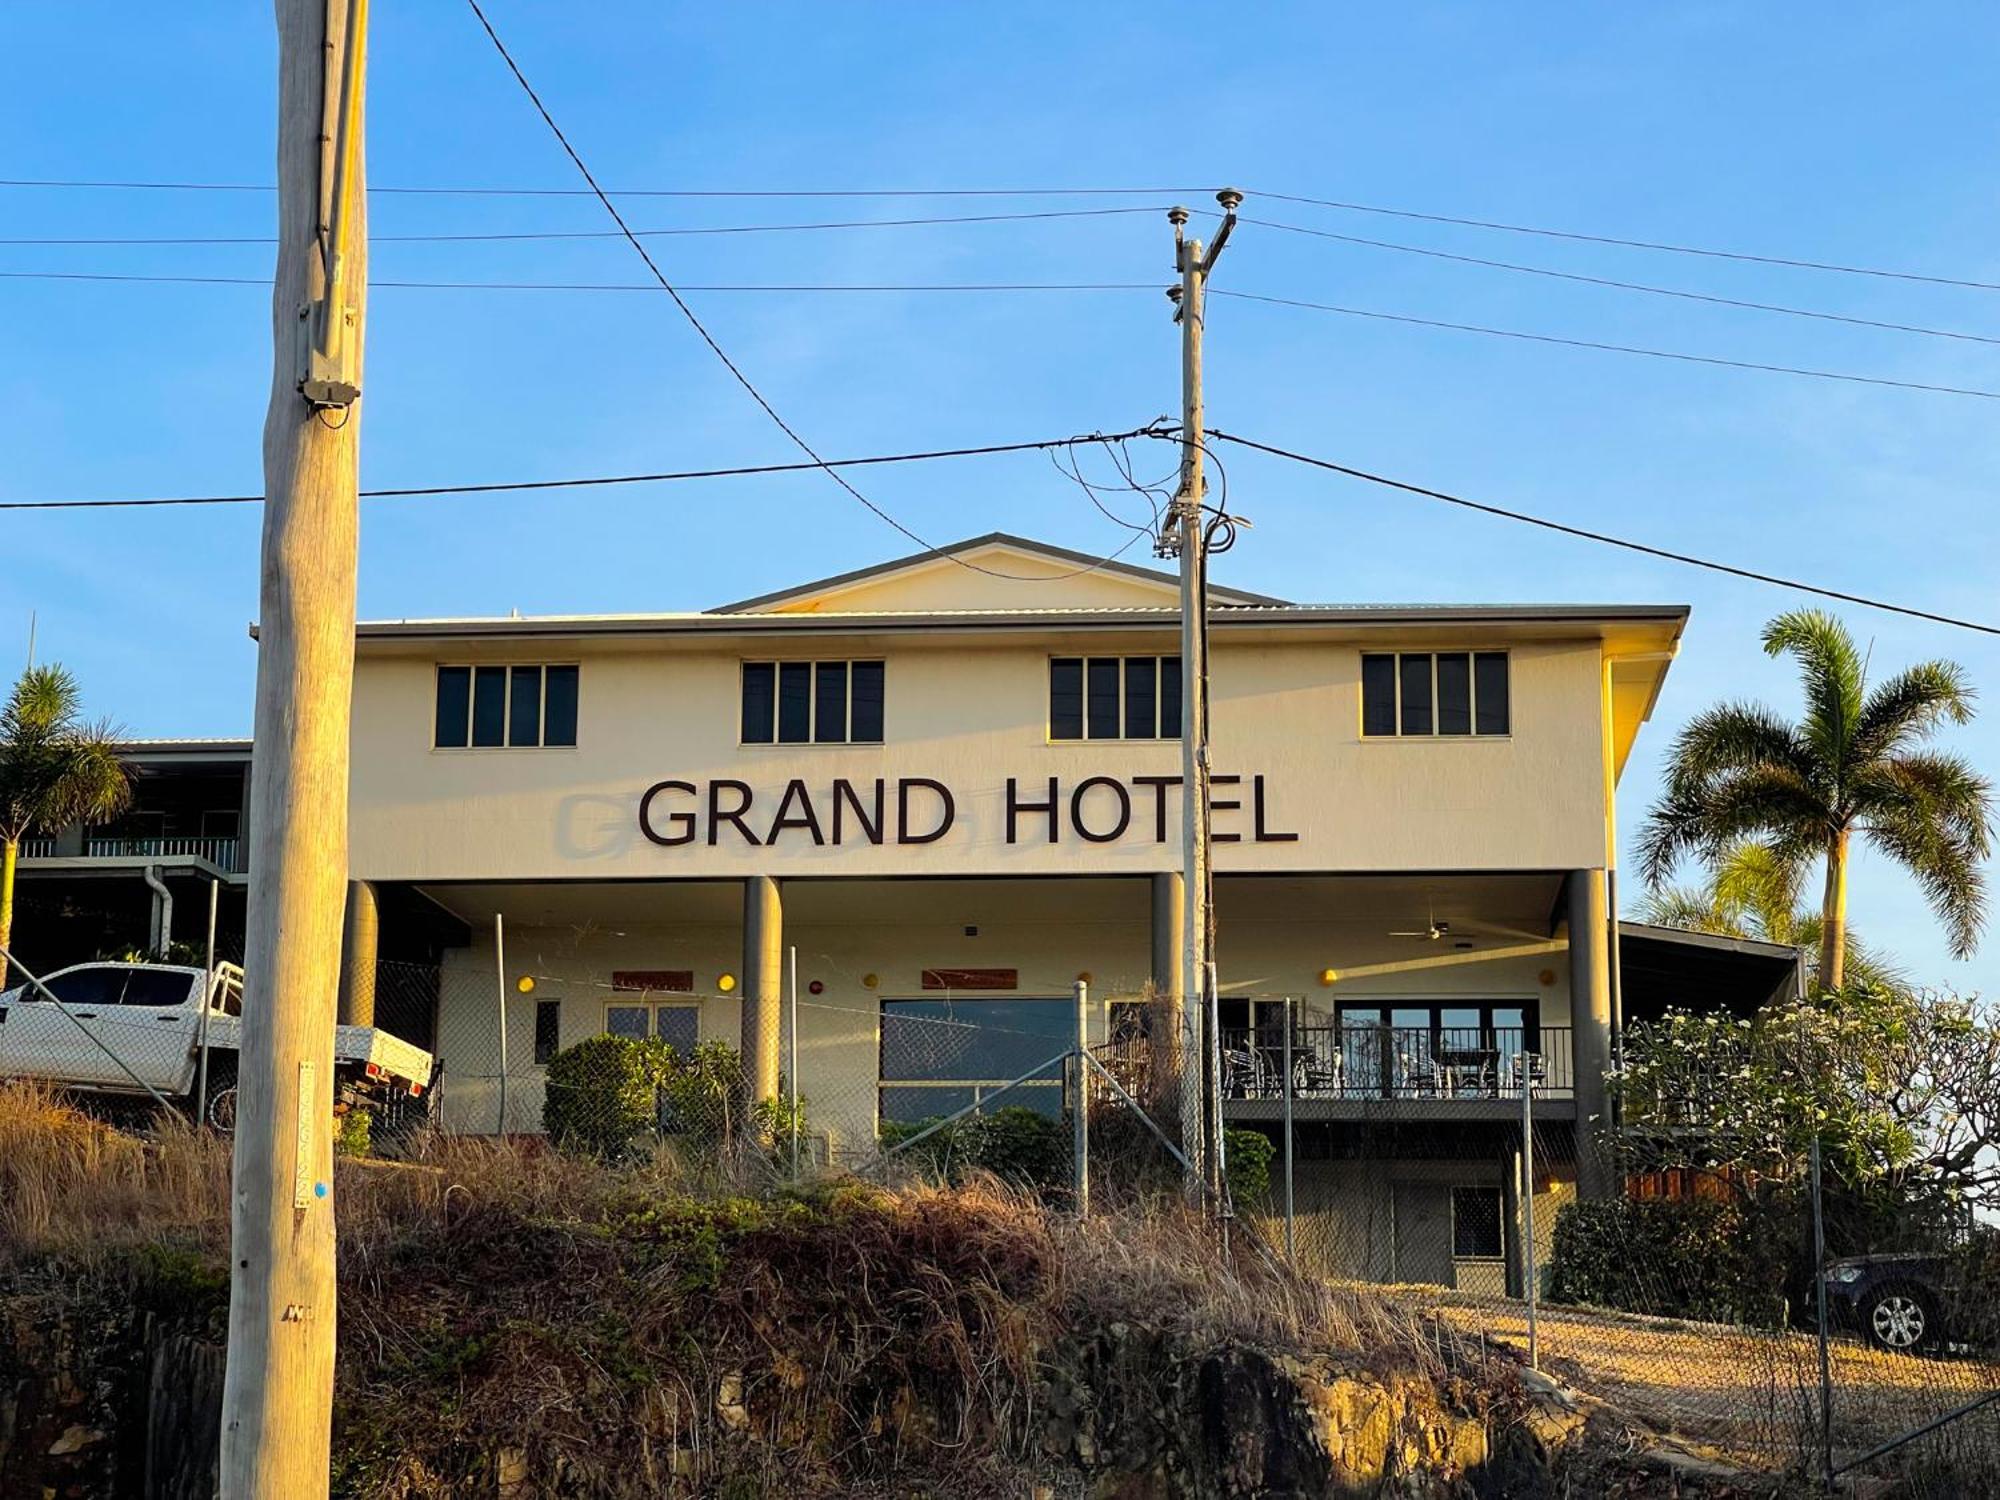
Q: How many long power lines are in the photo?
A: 5